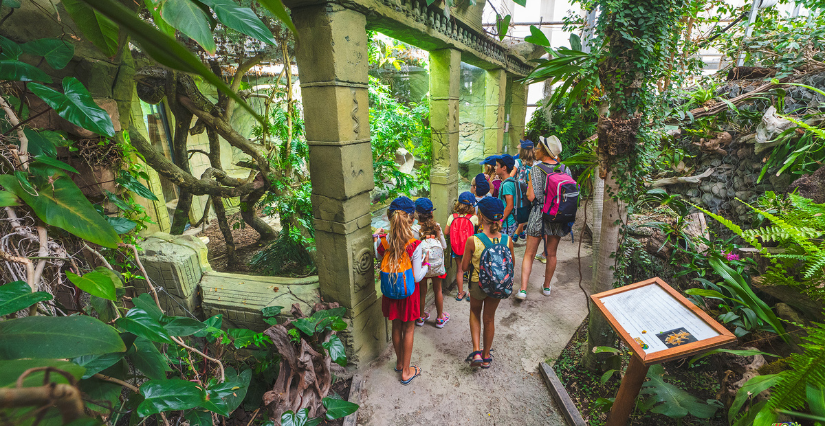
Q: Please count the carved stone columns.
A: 4